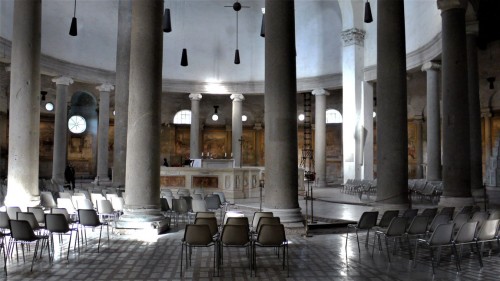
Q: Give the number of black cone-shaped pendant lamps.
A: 6